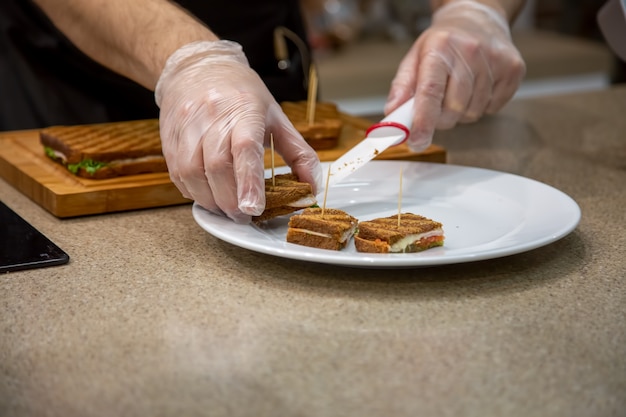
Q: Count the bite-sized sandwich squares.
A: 3